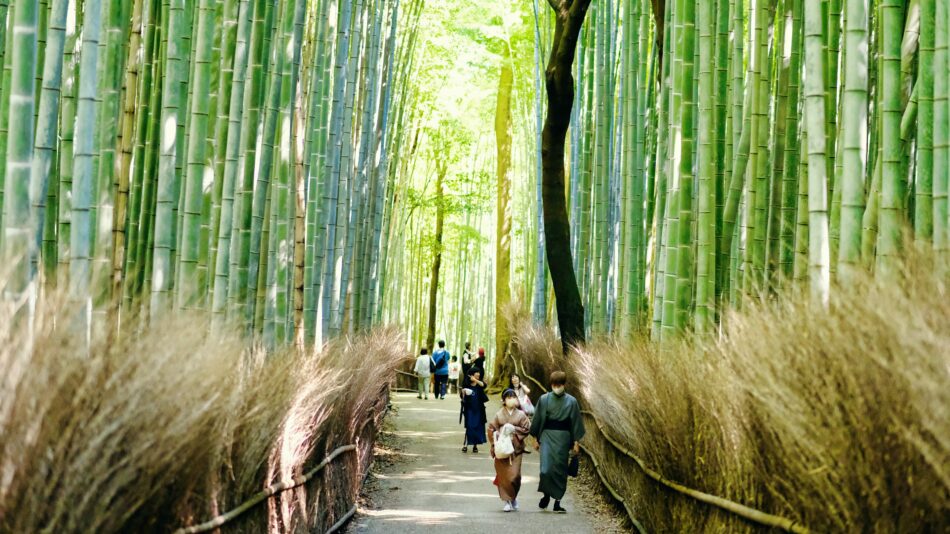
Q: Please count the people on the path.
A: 9